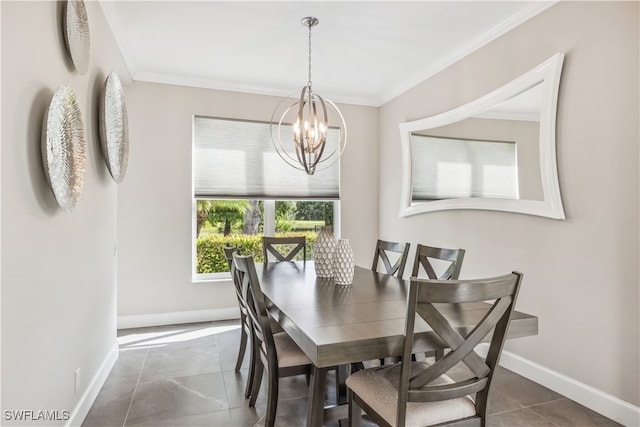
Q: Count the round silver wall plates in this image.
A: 3